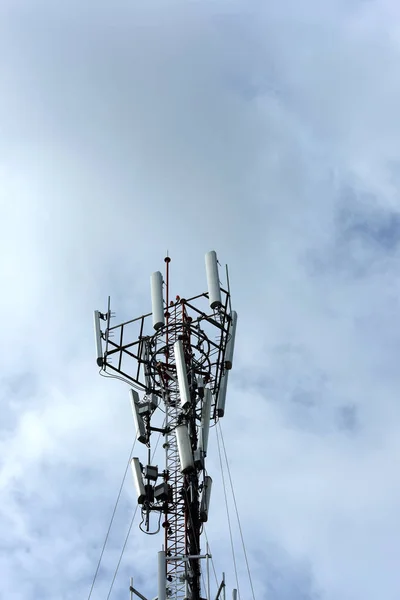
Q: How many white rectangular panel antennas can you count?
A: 12